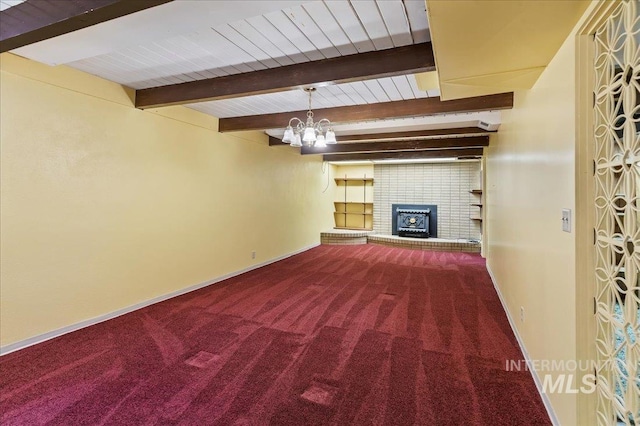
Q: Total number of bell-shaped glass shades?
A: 5